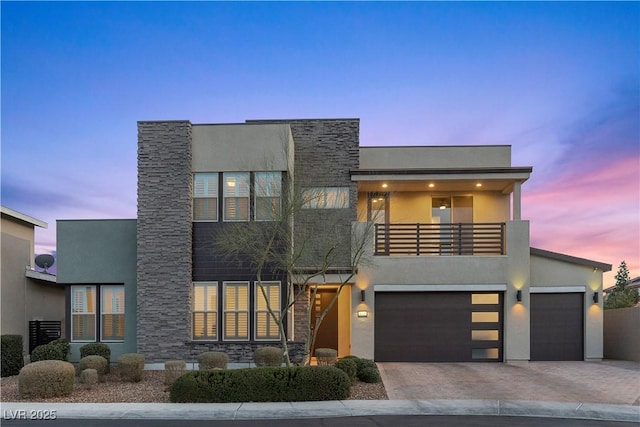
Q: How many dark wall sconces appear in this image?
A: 3